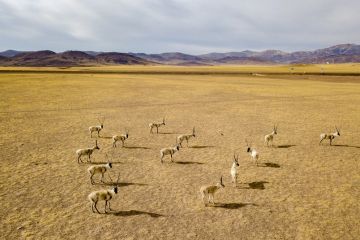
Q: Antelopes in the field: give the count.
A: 13